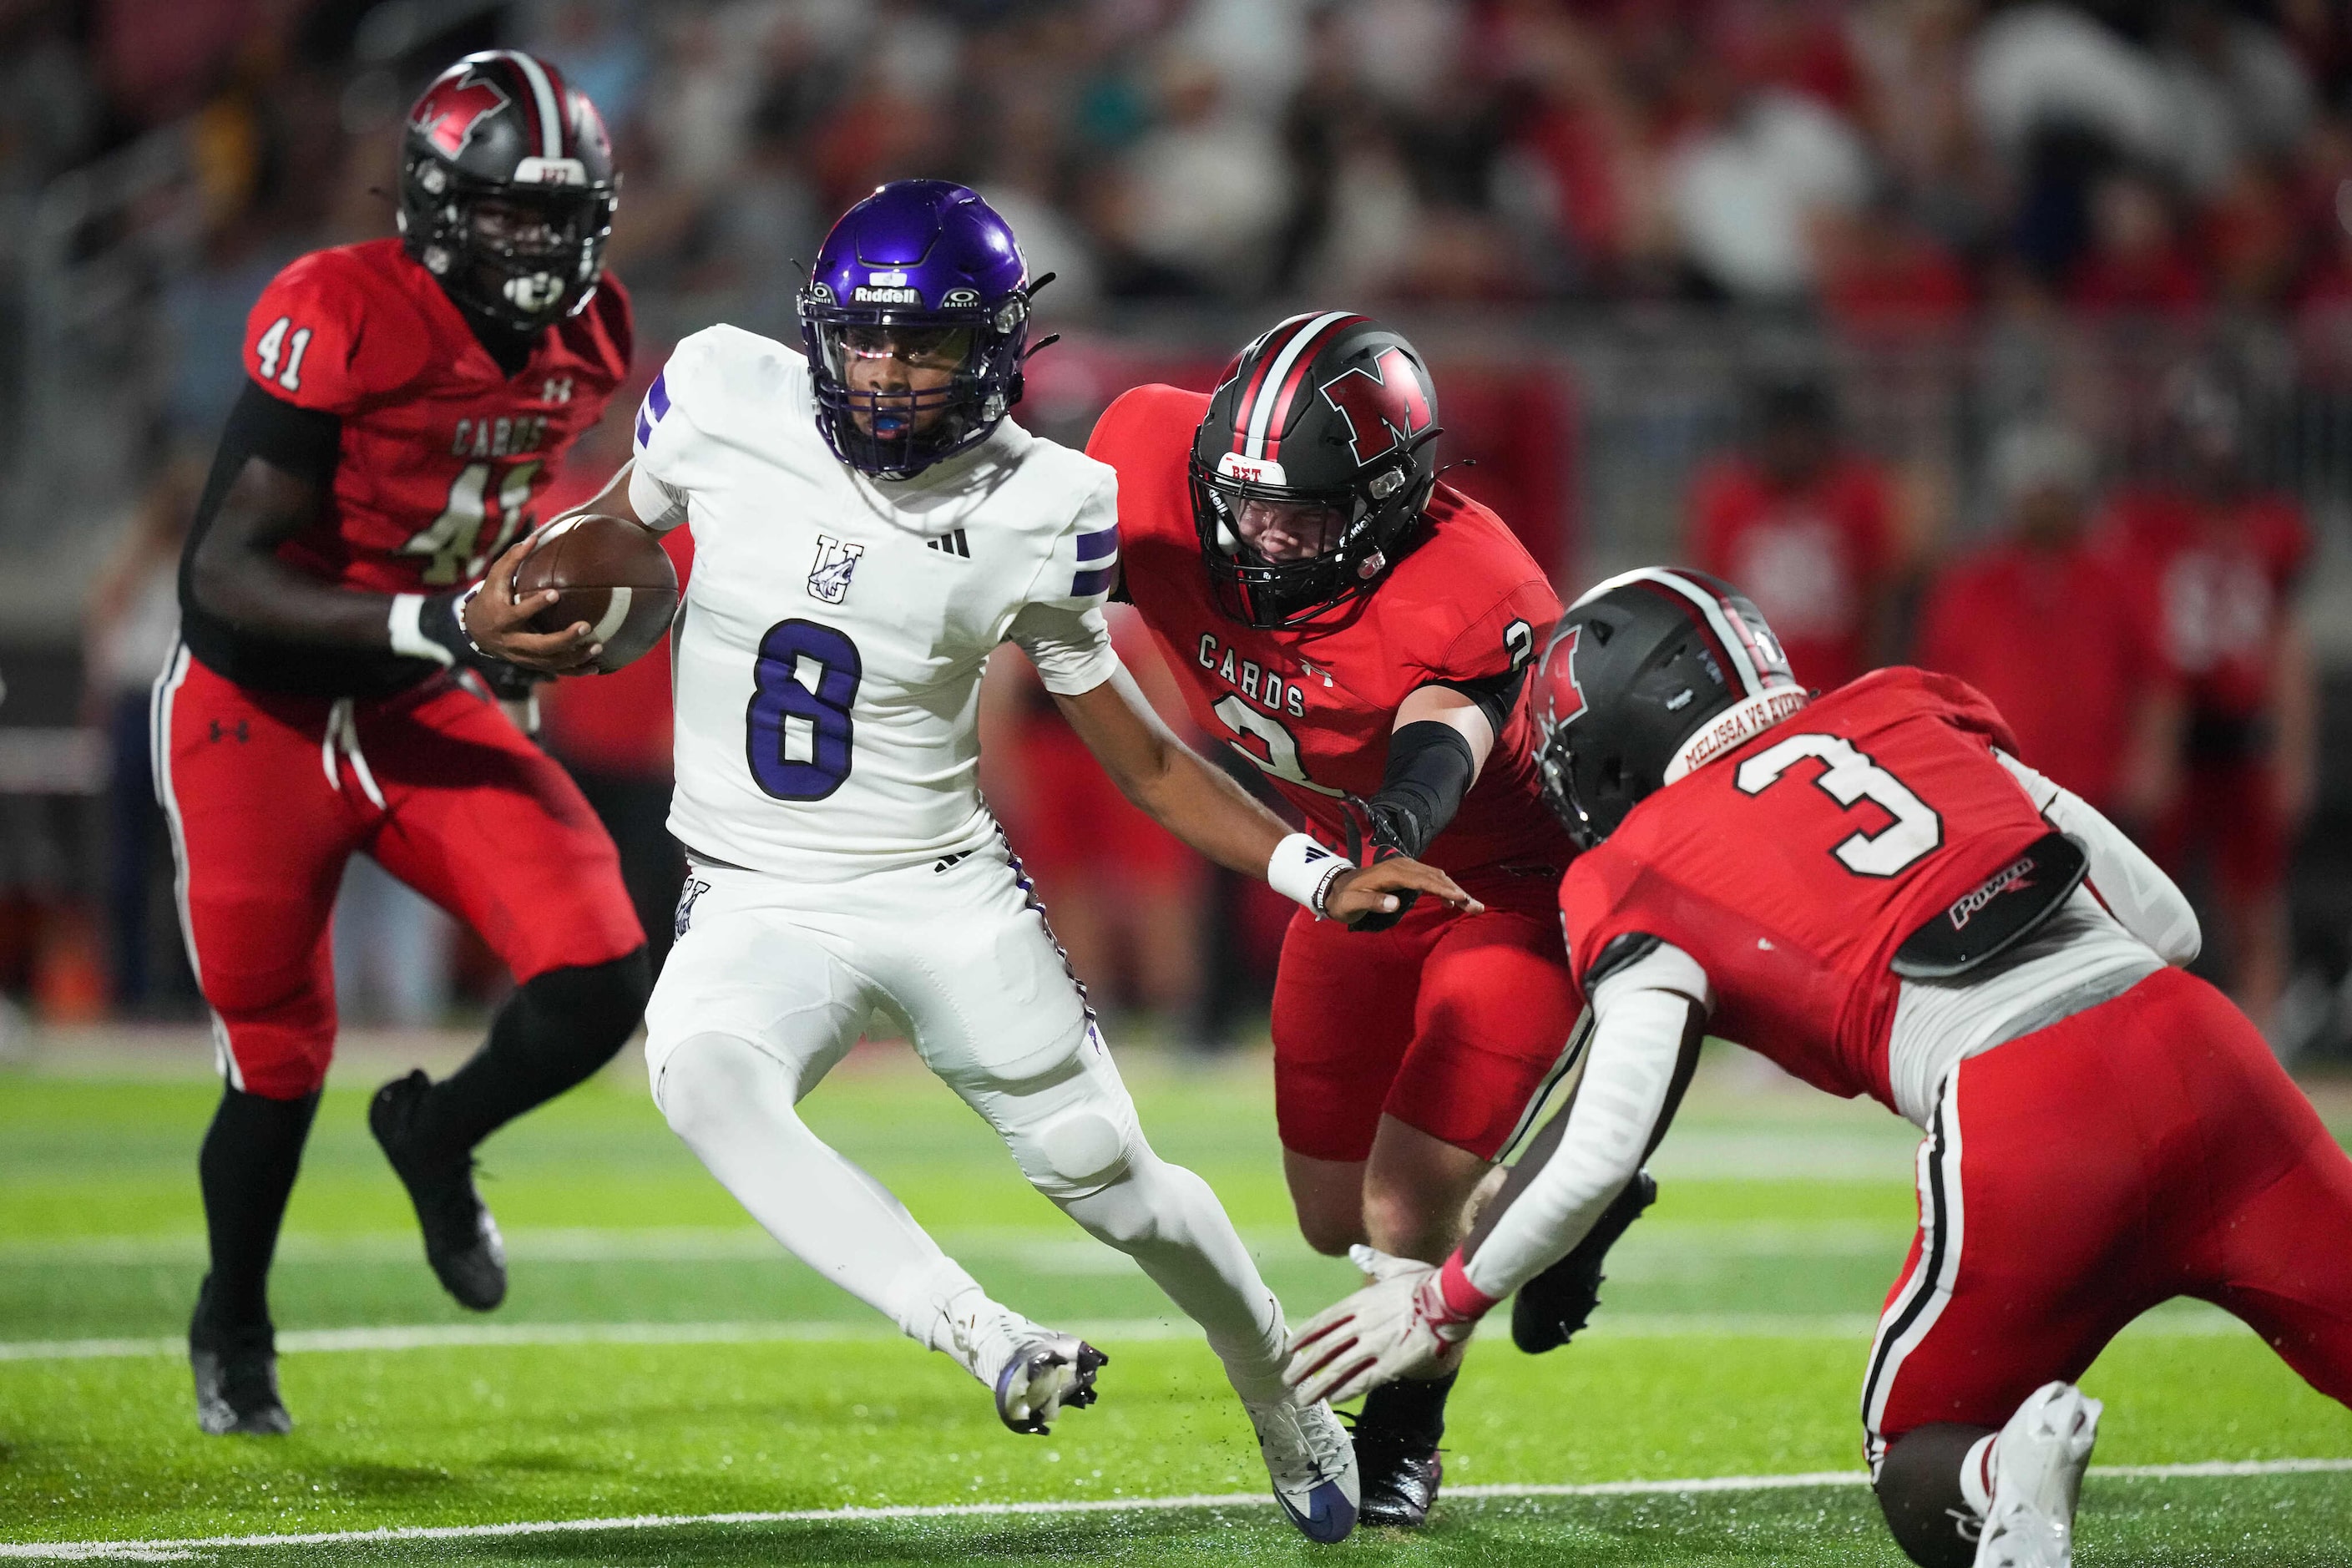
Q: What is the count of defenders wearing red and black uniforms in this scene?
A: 3